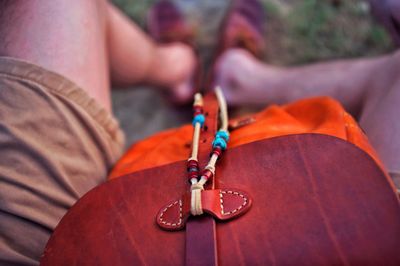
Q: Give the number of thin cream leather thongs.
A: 2